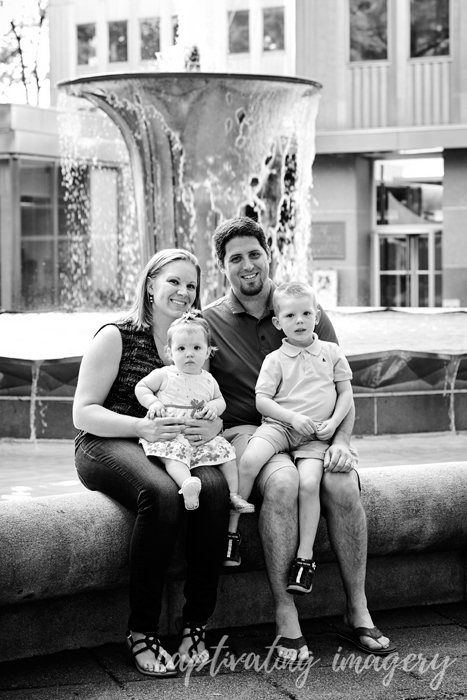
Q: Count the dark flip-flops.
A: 2